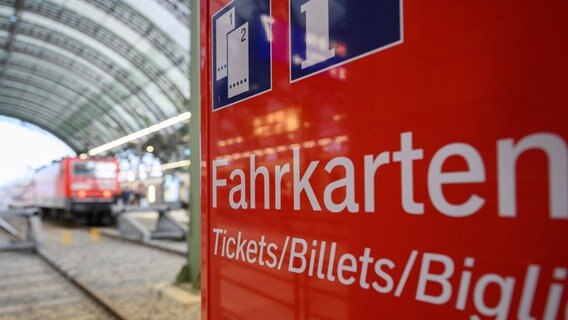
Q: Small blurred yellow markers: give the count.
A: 2